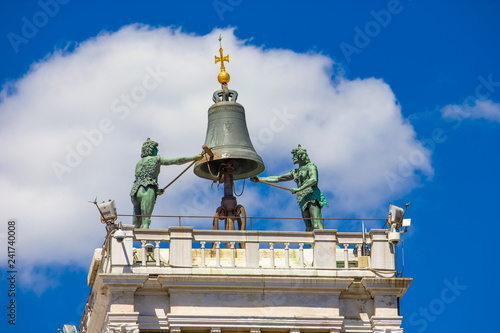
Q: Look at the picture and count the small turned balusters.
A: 10